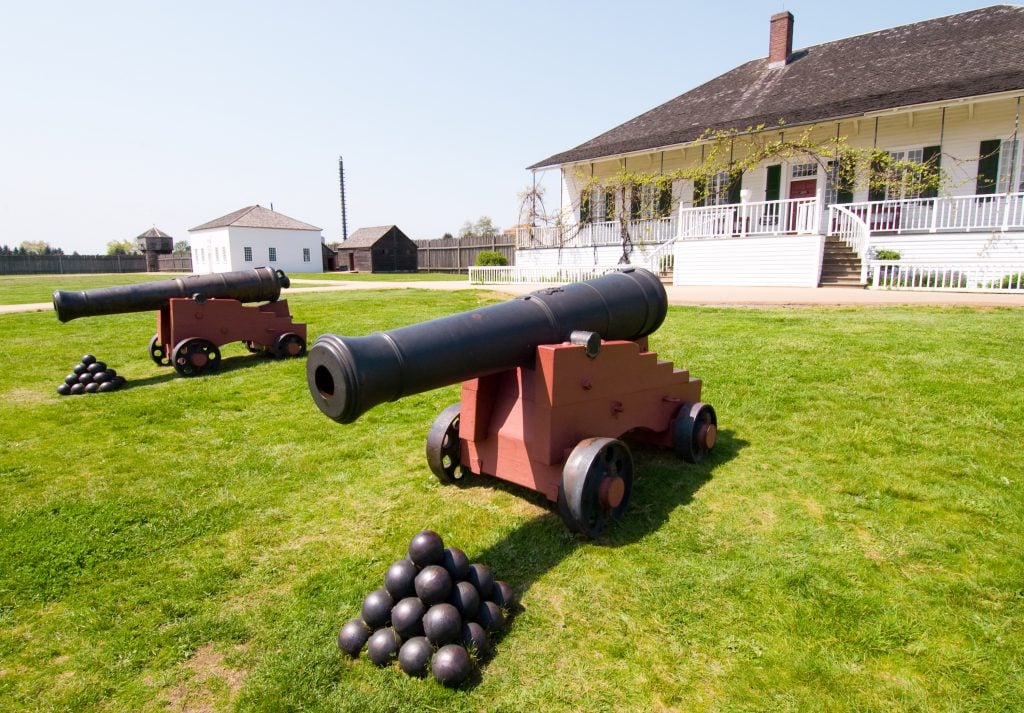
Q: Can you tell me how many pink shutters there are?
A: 0